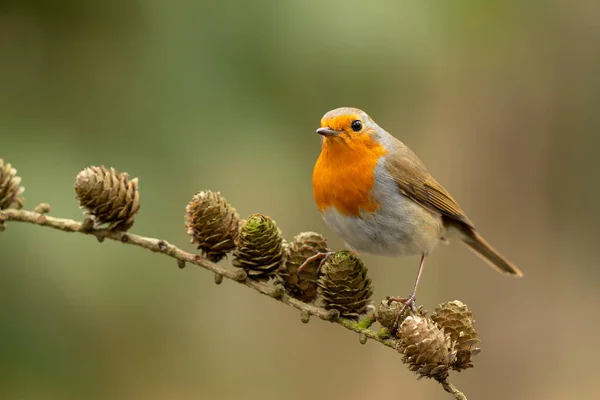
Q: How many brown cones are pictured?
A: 9